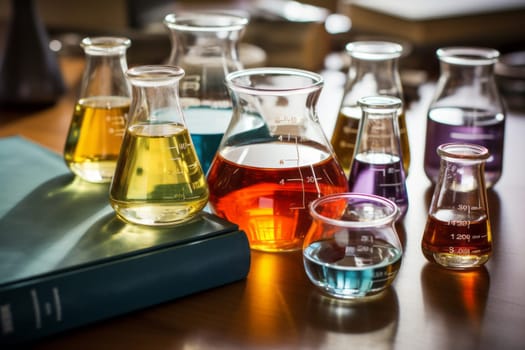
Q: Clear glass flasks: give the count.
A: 9